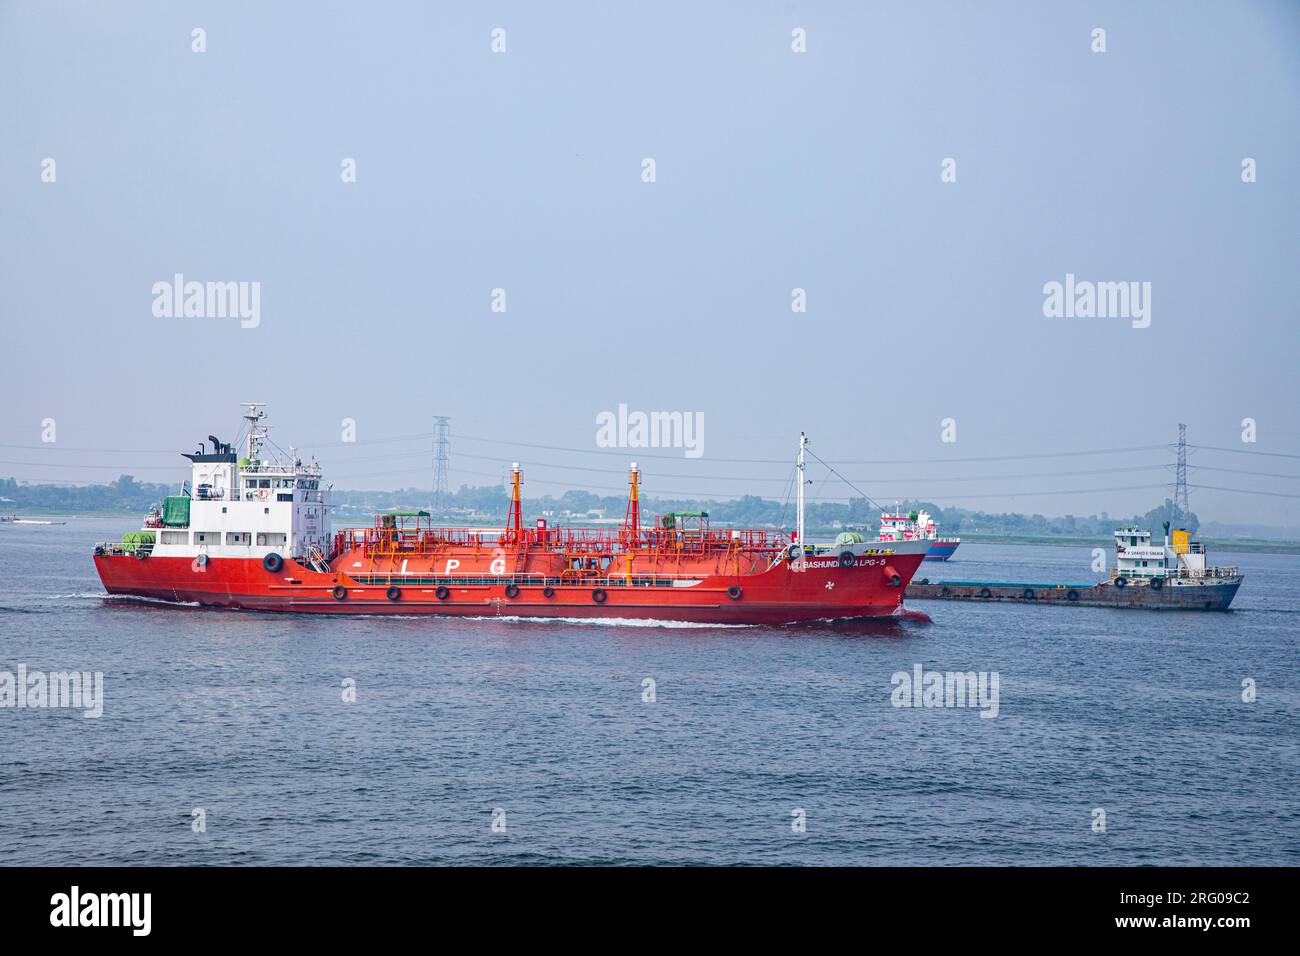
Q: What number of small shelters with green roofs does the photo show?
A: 2